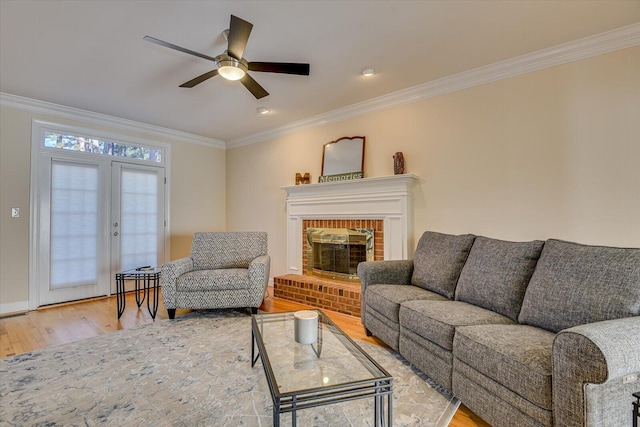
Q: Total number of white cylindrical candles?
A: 1